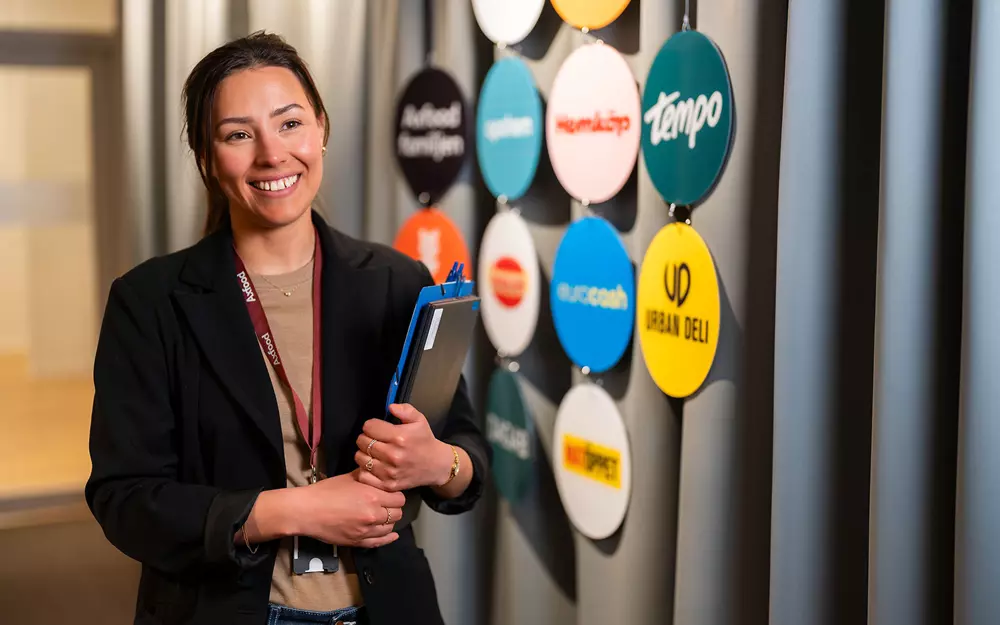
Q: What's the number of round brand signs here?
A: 12